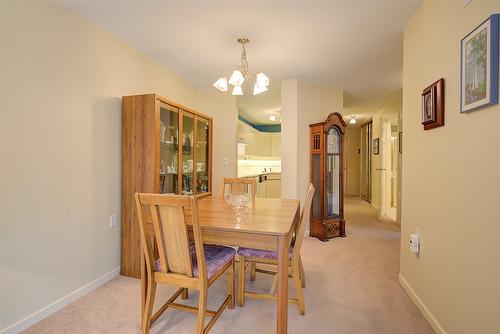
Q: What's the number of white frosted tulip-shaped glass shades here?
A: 5